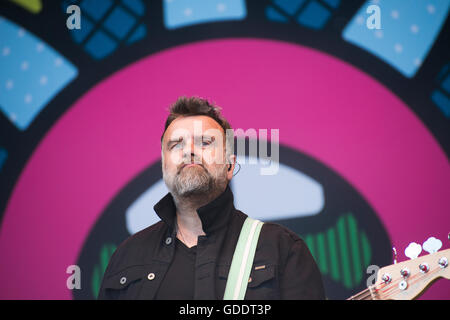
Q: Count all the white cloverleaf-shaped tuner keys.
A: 2